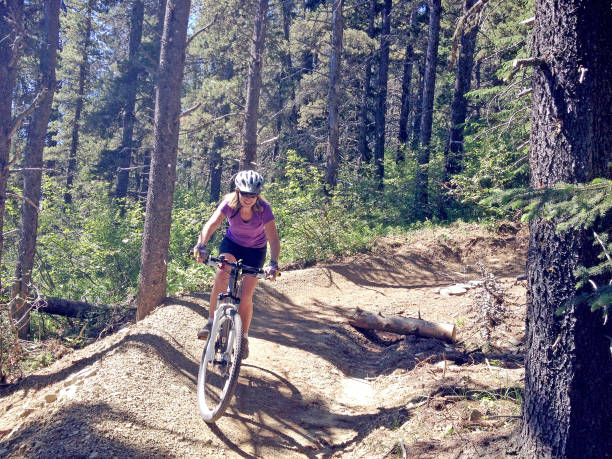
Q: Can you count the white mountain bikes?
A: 1